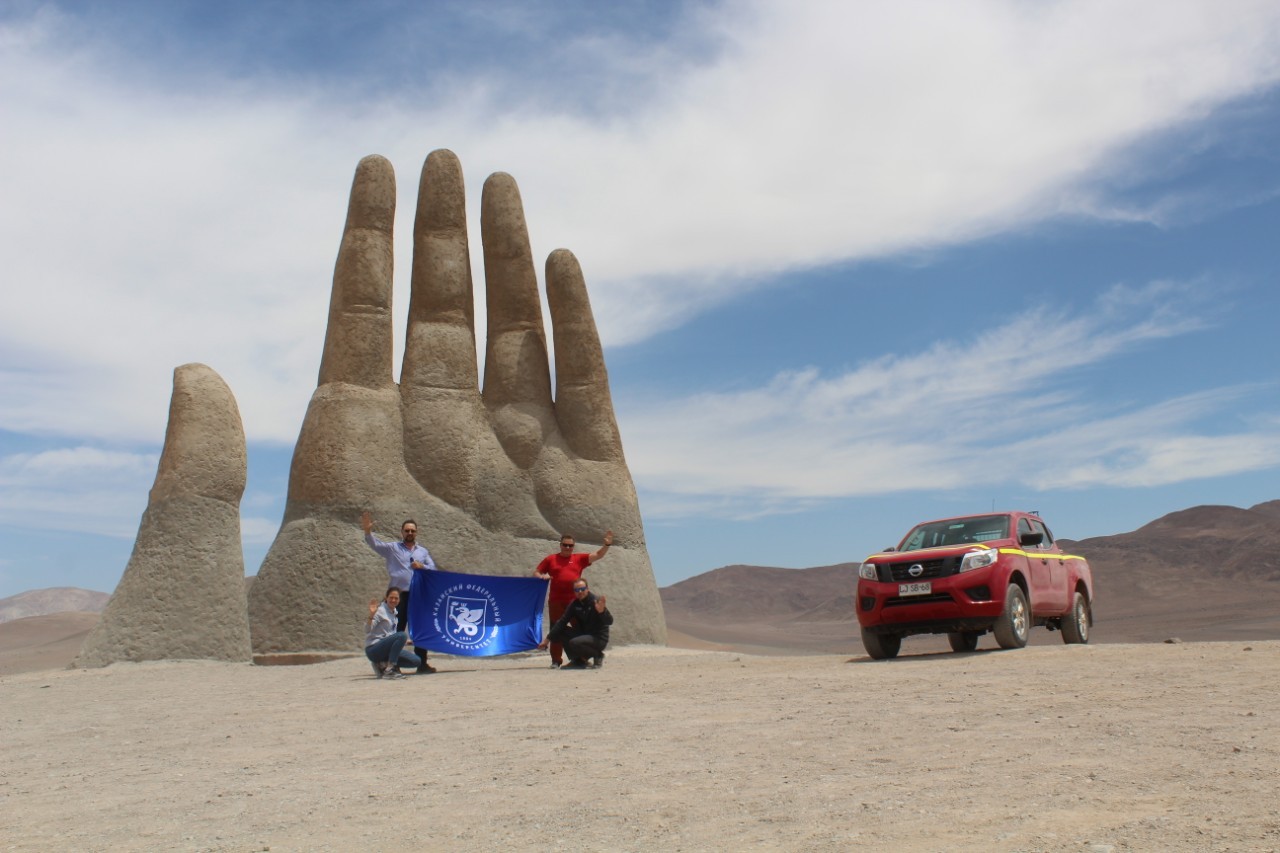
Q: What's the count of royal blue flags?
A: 1